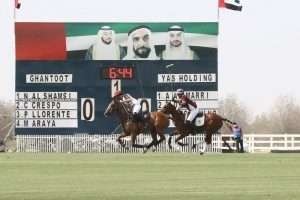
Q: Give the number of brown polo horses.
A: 2